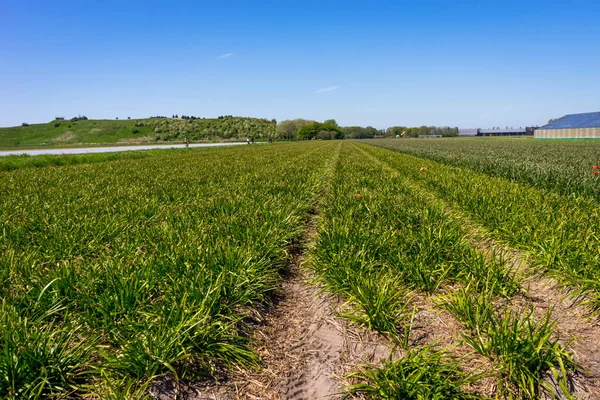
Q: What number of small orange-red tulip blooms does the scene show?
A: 4